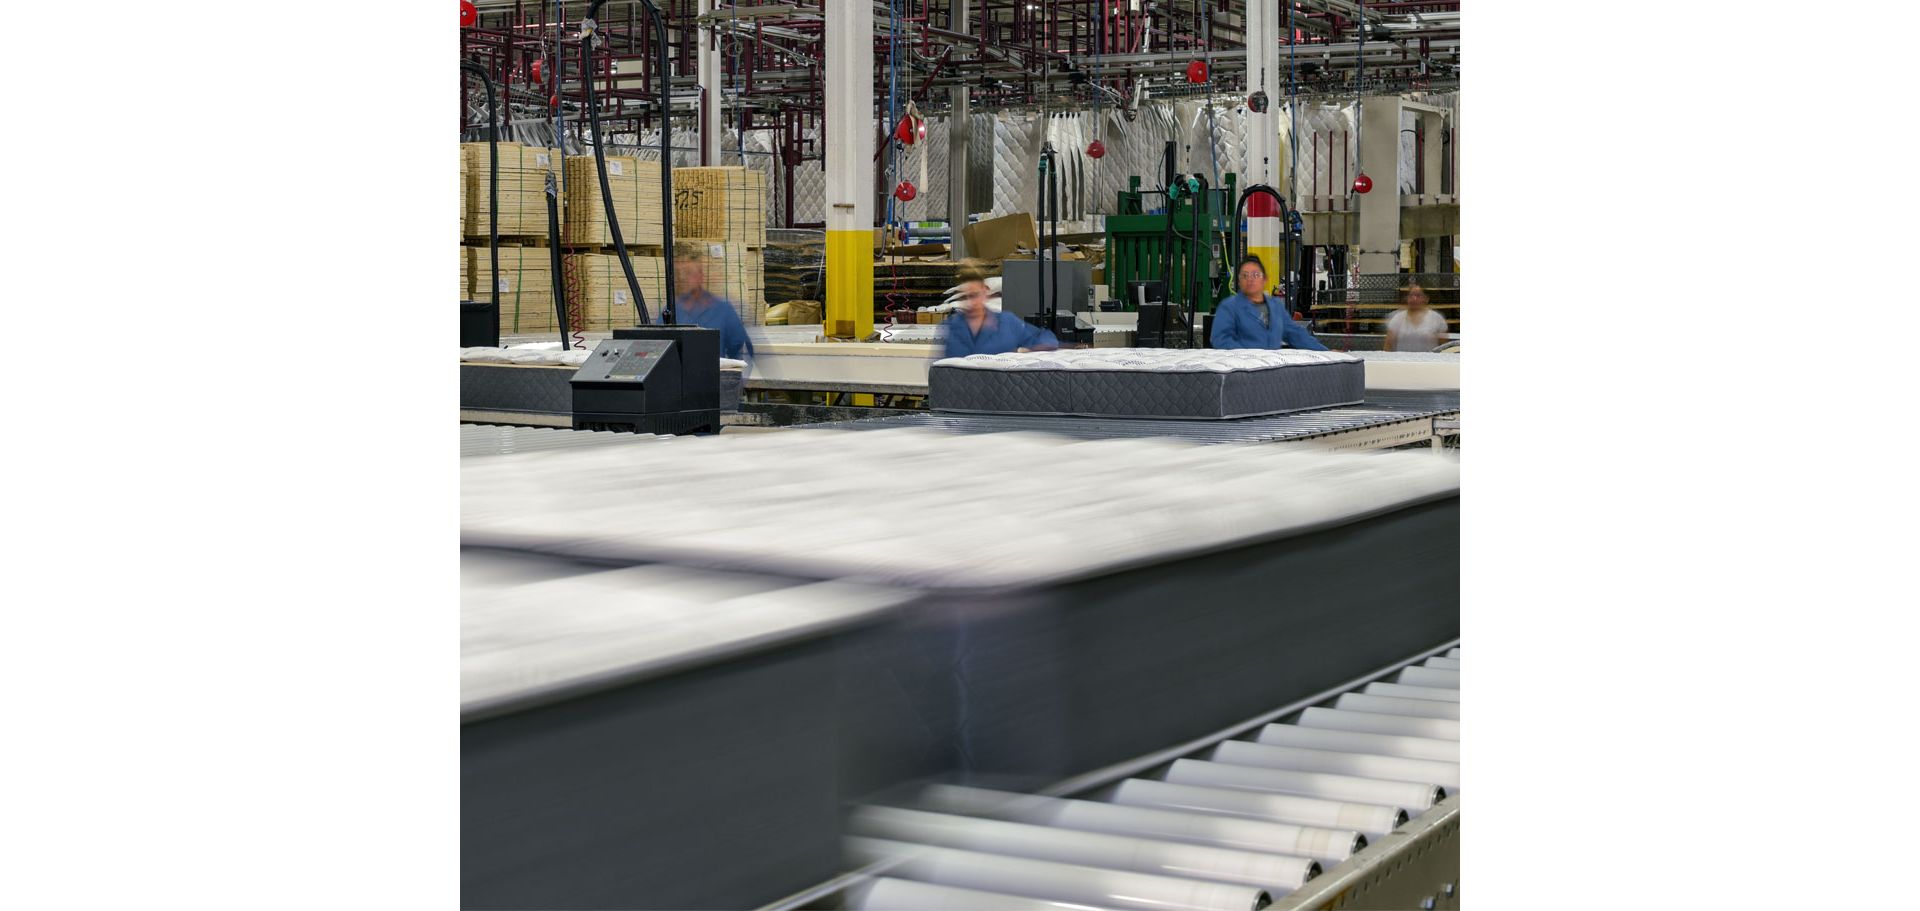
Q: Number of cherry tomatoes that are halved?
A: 0